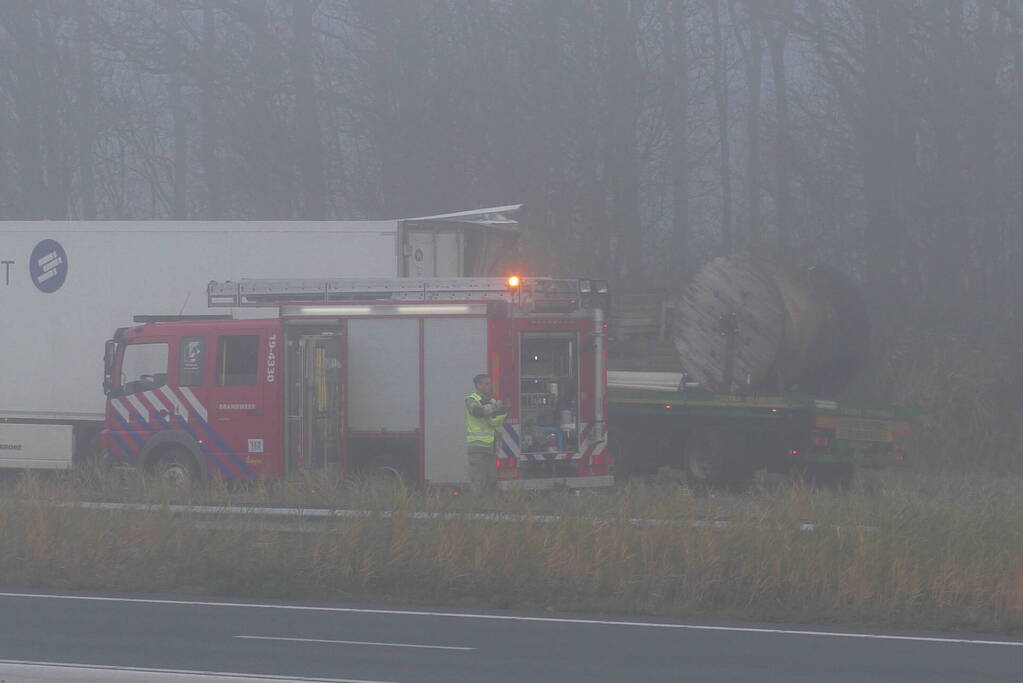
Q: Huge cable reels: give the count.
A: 1